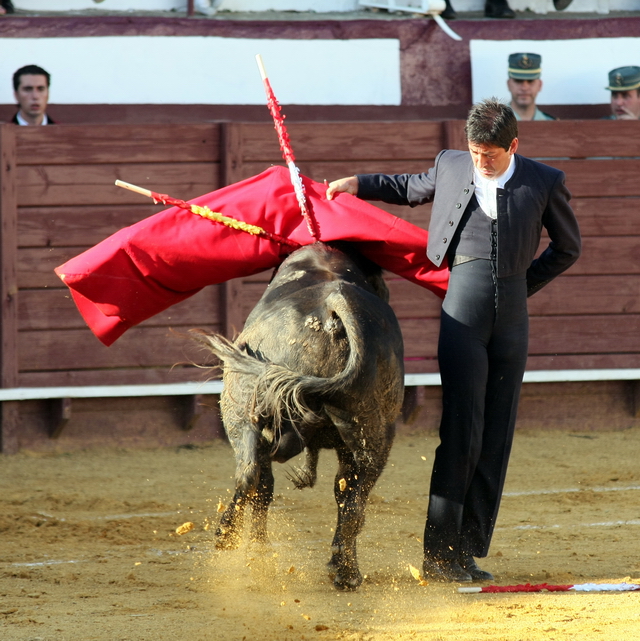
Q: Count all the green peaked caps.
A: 2